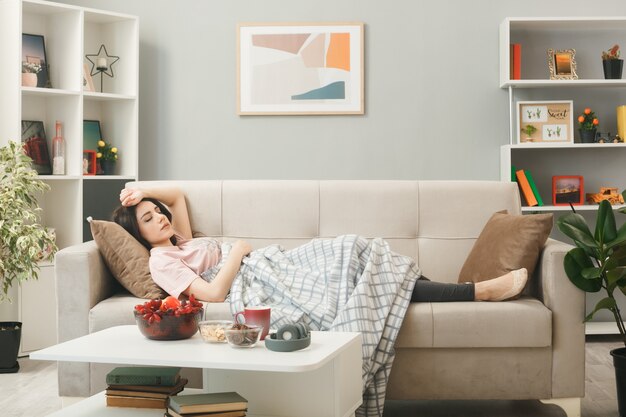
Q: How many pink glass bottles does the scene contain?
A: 1